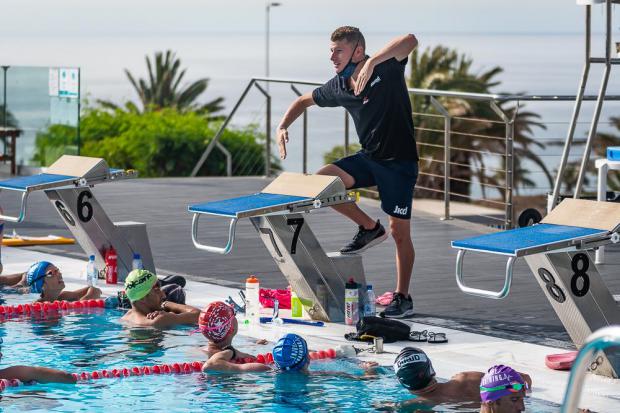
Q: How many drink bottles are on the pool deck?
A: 7